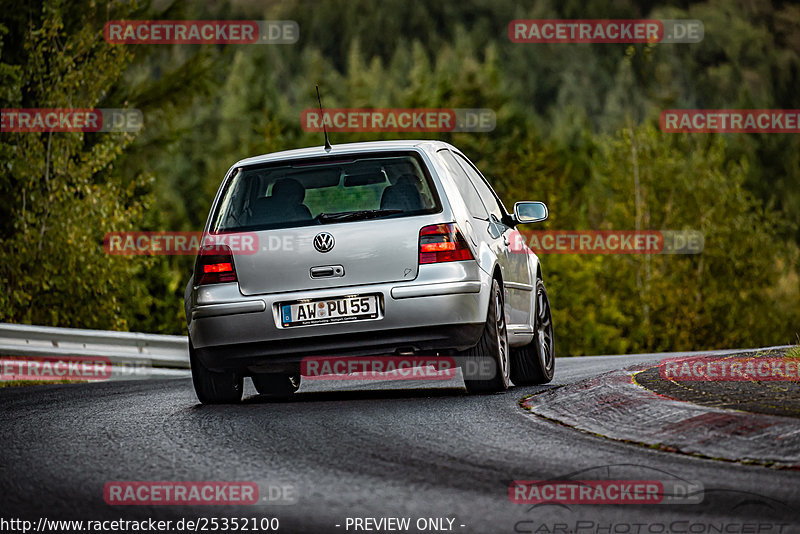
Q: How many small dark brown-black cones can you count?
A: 0